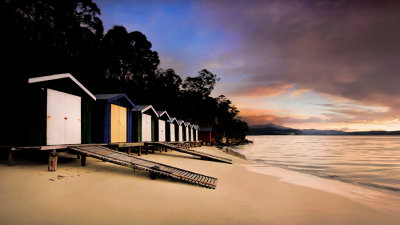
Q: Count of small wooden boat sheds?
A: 10